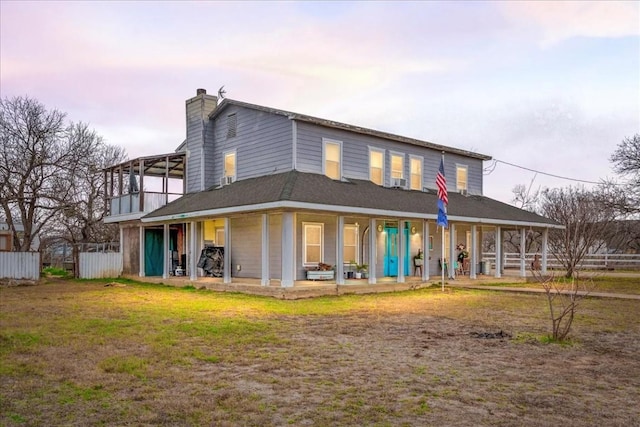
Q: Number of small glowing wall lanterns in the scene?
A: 2